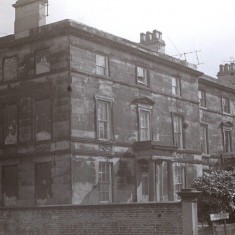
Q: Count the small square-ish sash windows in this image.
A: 5